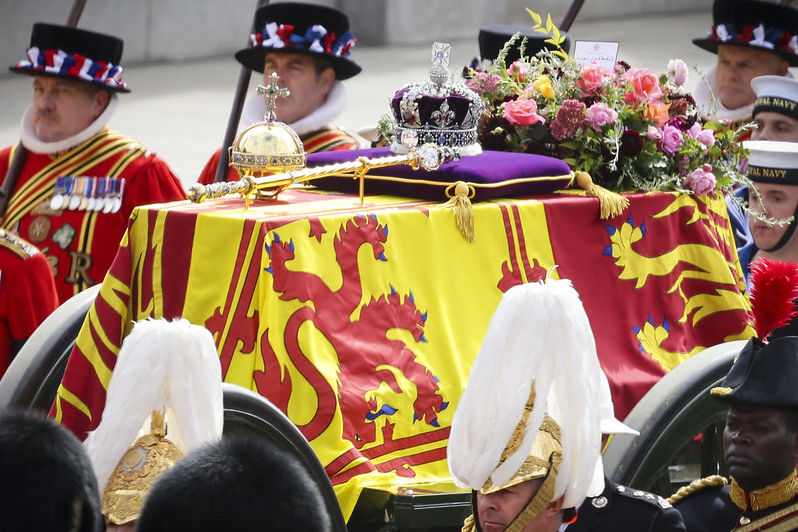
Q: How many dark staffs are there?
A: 3